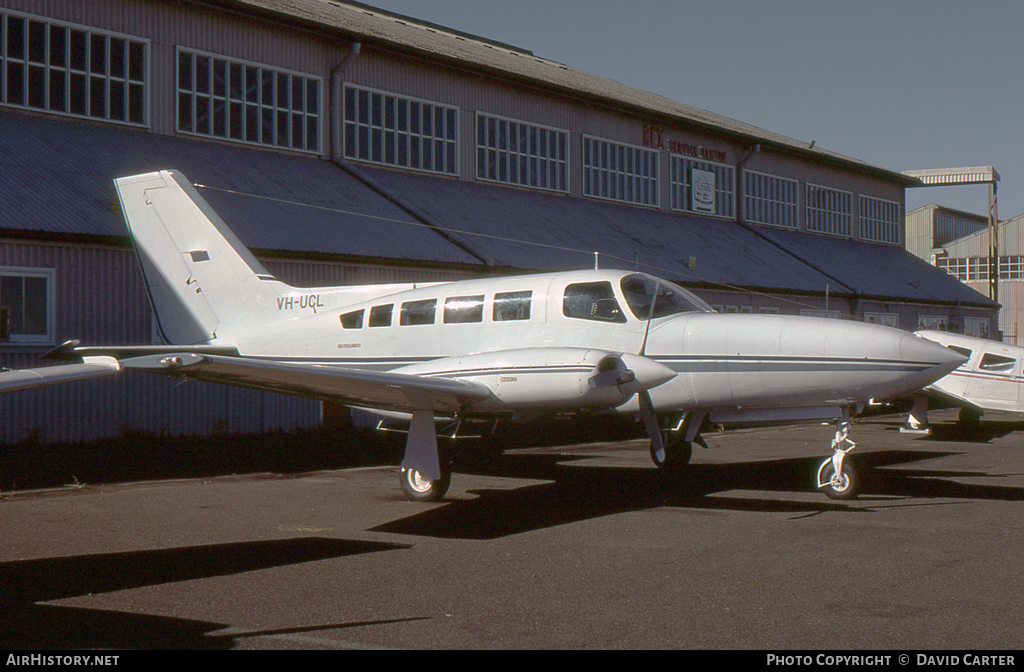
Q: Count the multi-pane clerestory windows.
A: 9